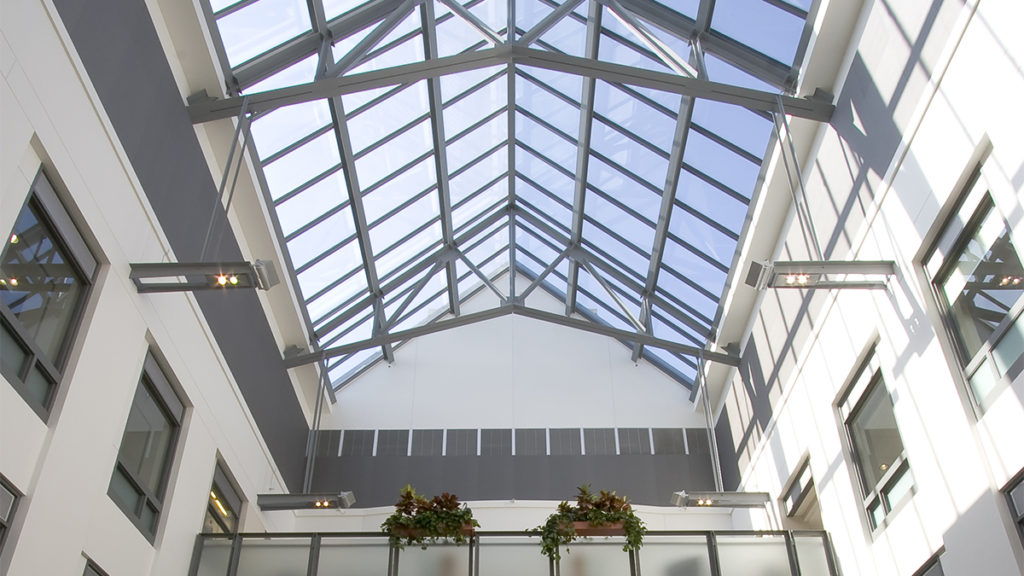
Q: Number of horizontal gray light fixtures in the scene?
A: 4